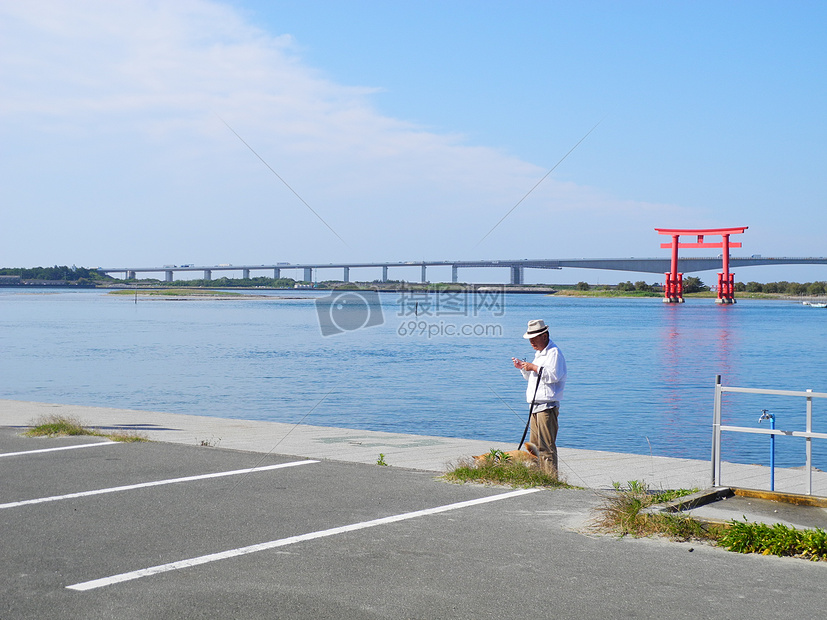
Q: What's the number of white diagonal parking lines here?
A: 3